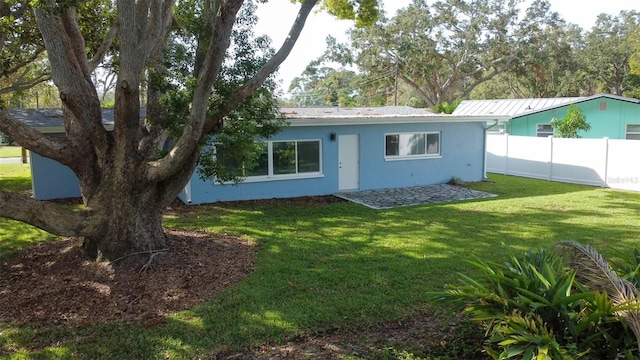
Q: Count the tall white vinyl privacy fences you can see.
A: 1